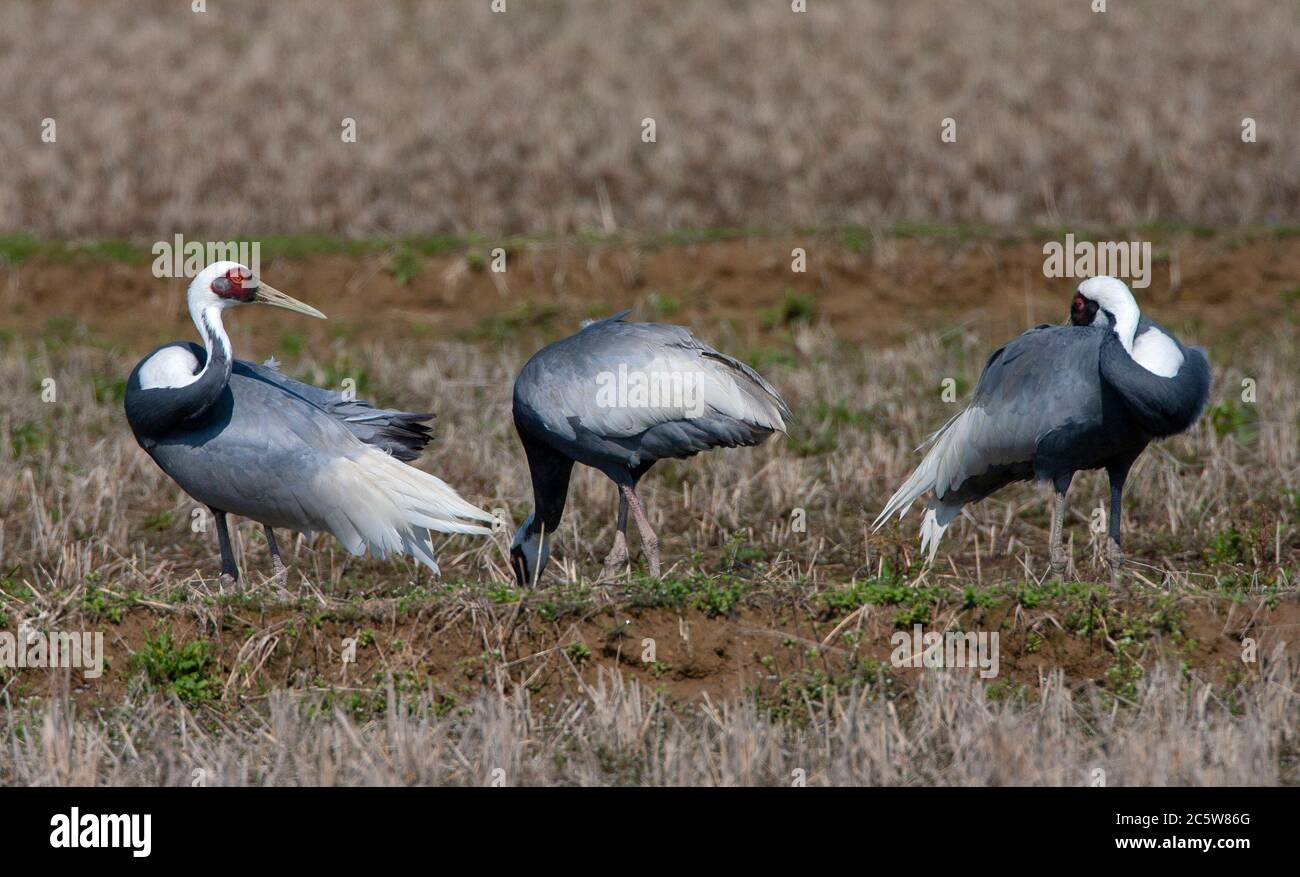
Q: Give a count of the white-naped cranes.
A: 3